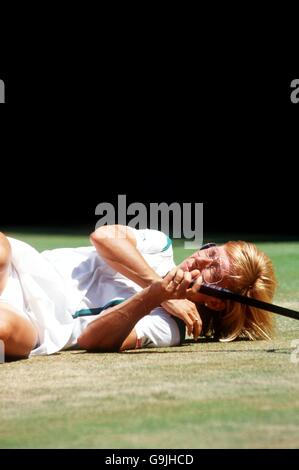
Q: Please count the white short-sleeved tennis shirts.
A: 1